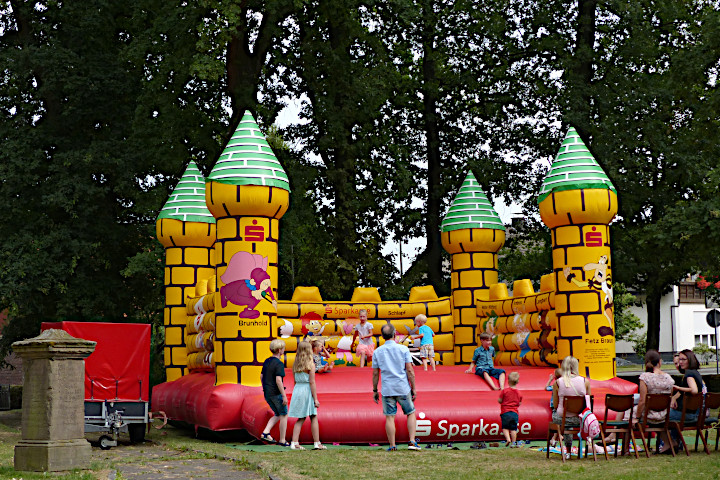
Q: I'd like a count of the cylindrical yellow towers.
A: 4